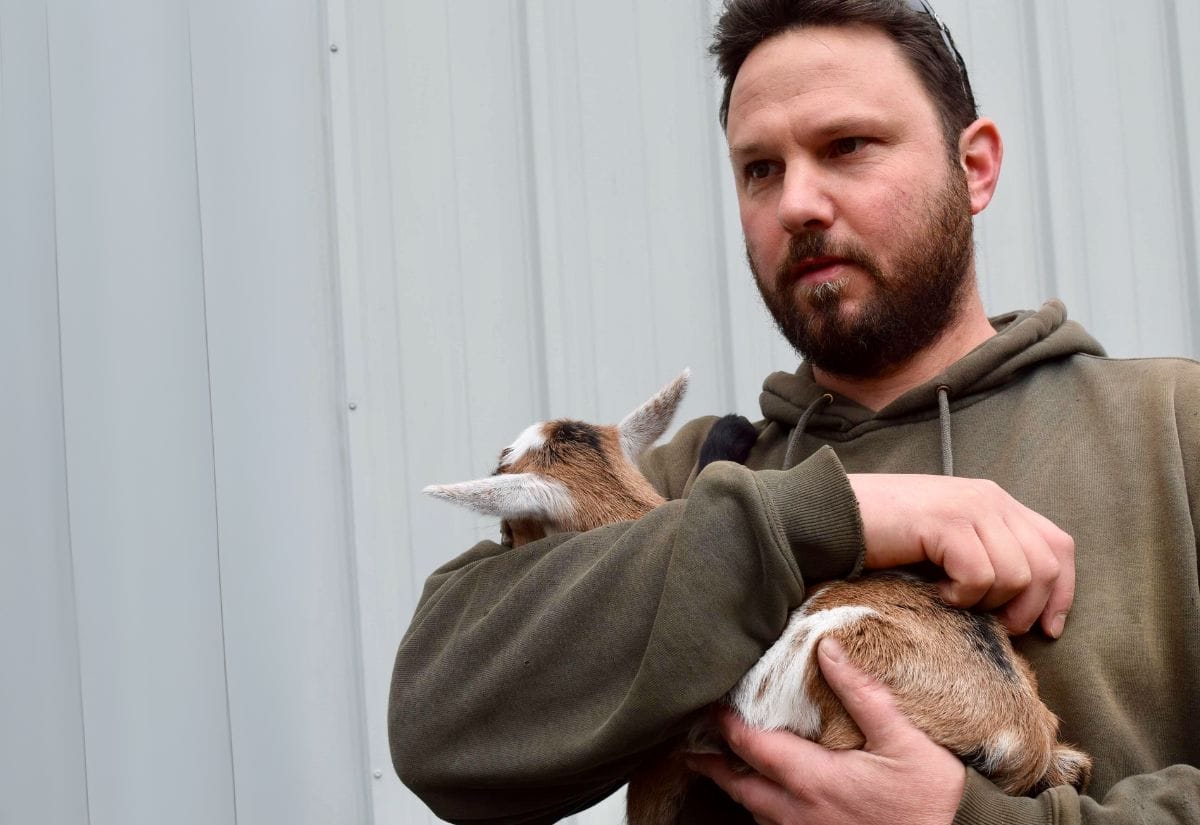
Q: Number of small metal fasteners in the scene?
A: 3